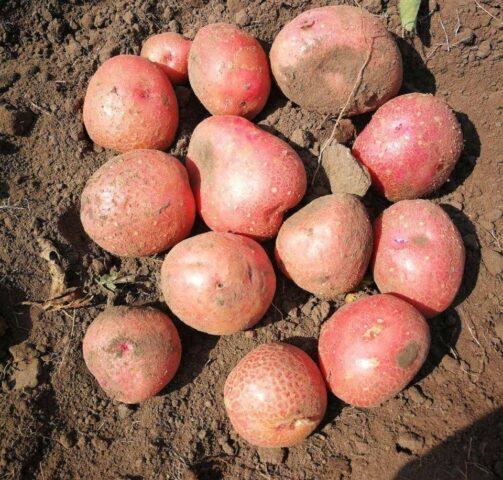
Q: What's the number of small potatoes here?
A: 1